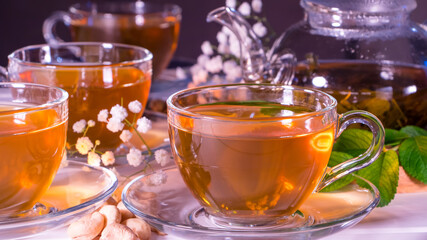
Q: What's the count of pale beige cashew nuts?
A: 5